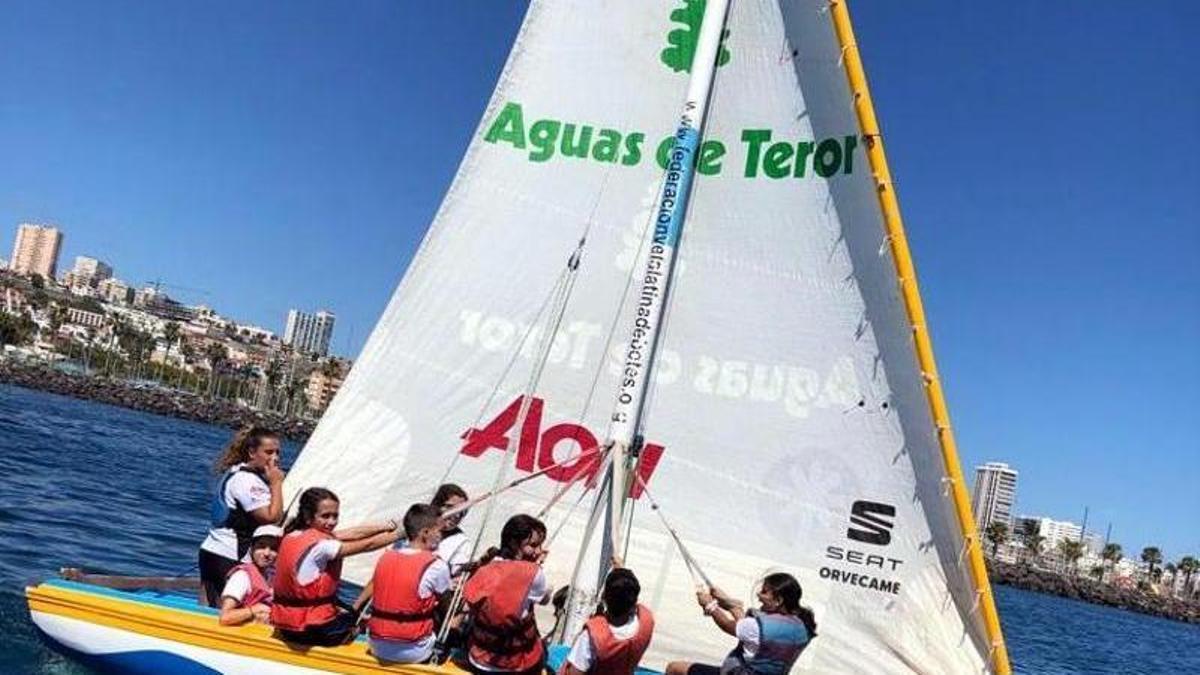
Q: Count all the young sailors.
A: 8